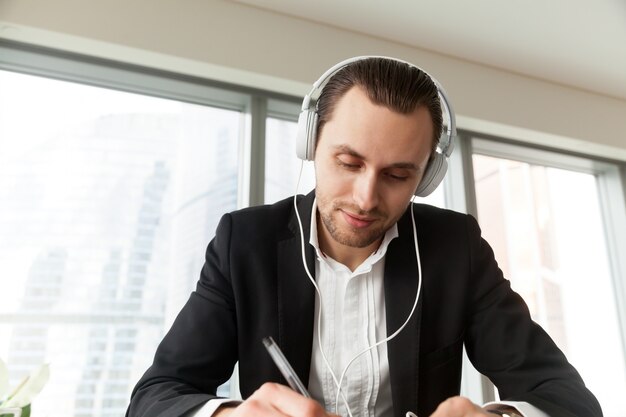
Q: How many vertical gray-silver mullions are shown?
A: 3